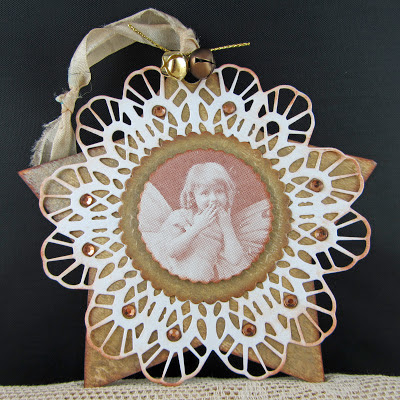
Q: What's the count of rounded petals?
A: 12